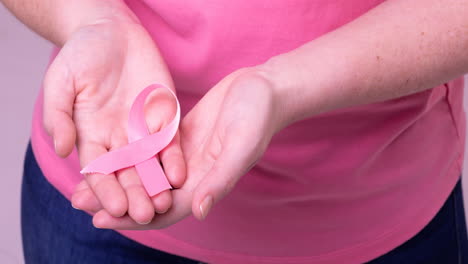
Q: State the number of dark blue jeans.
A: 1